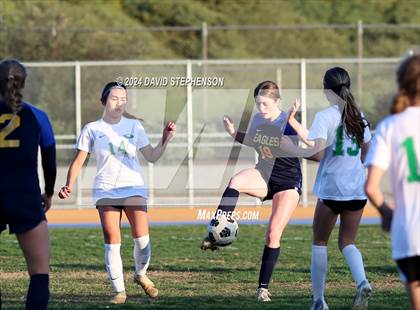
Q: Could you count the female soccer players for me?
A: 5